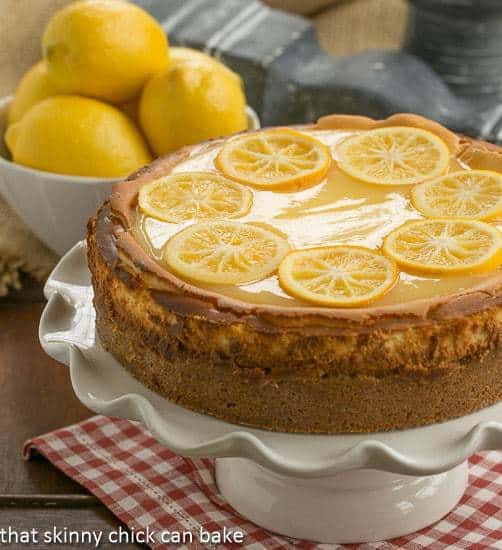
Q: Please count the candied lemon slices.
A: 7